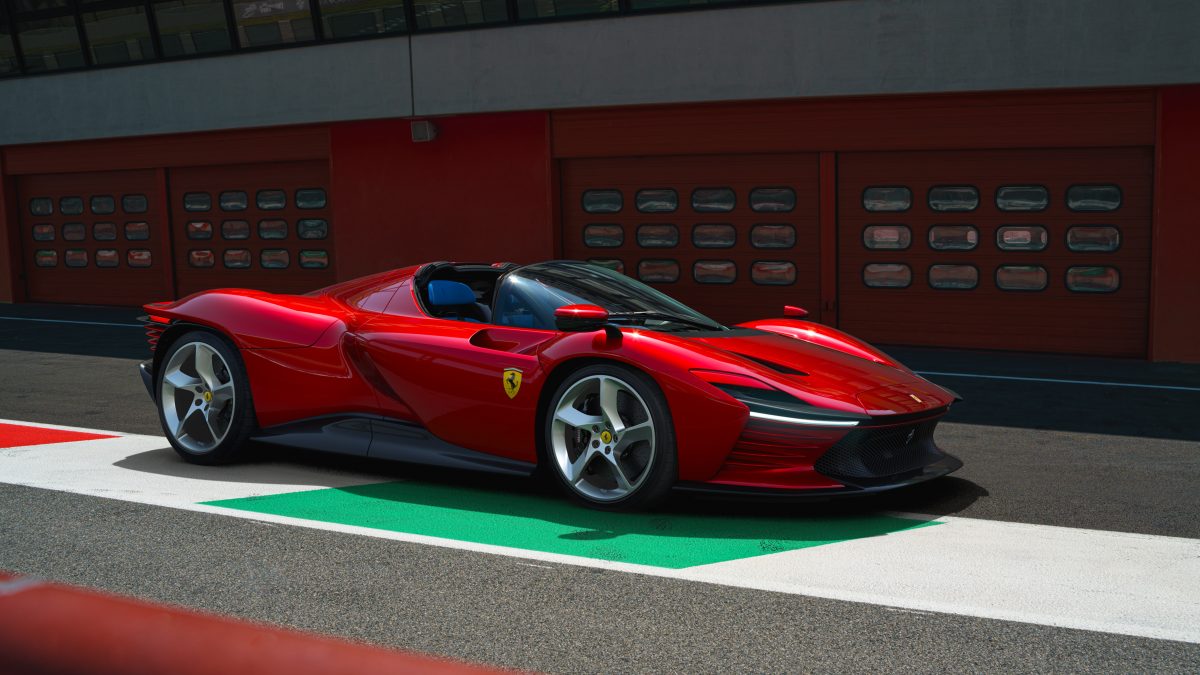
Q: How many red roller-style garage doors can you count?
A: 4